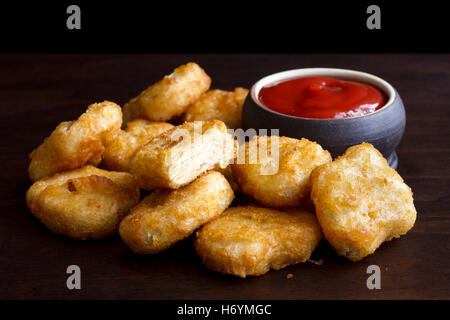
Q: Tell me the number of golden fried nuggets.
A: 10